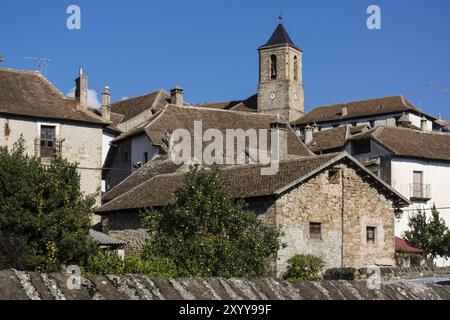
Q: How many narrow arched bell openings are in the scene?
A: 2